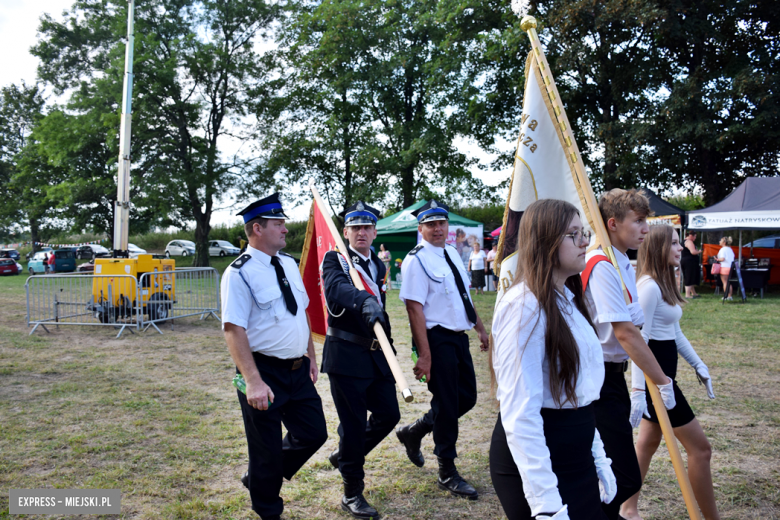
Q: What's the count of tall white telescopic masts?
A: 1